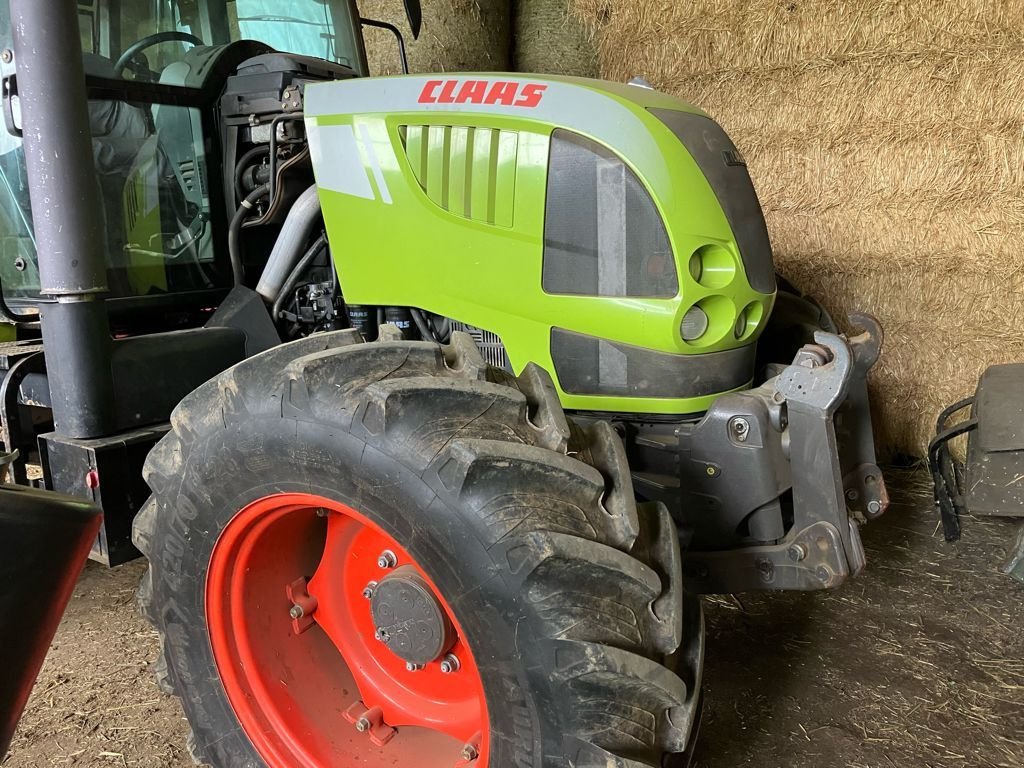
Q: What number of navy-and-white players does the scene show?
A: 0